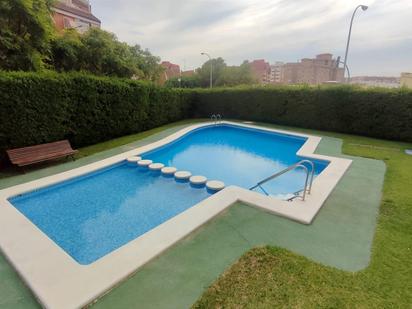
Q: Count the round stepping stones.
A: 7